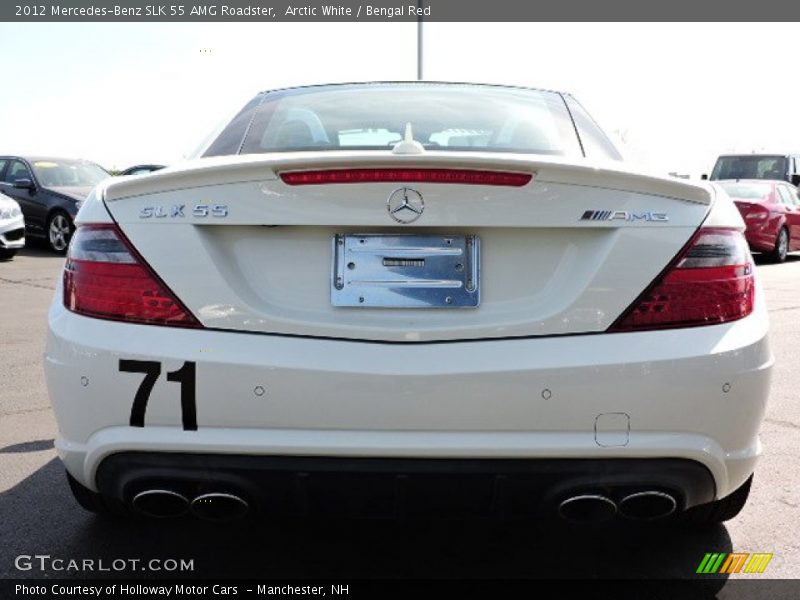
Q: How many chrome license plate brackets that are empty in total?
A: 1